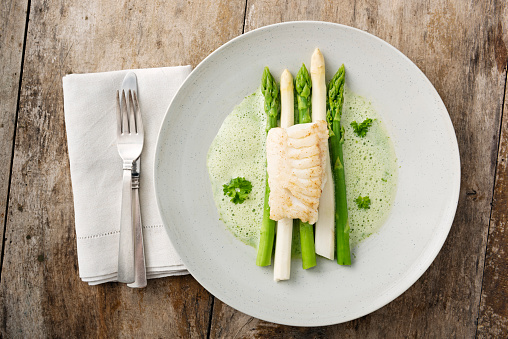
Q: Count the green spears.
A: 3